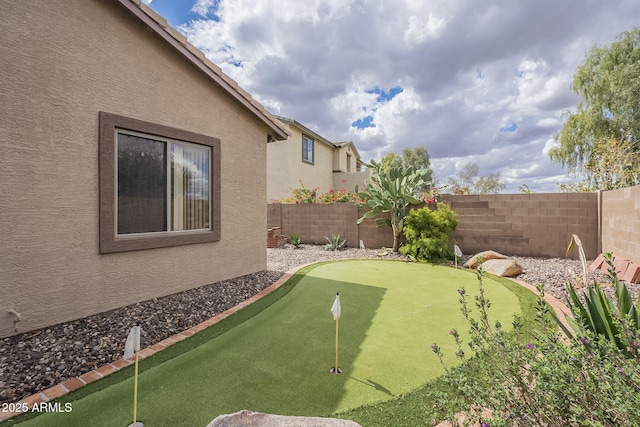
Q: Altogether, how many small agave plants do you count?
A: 2